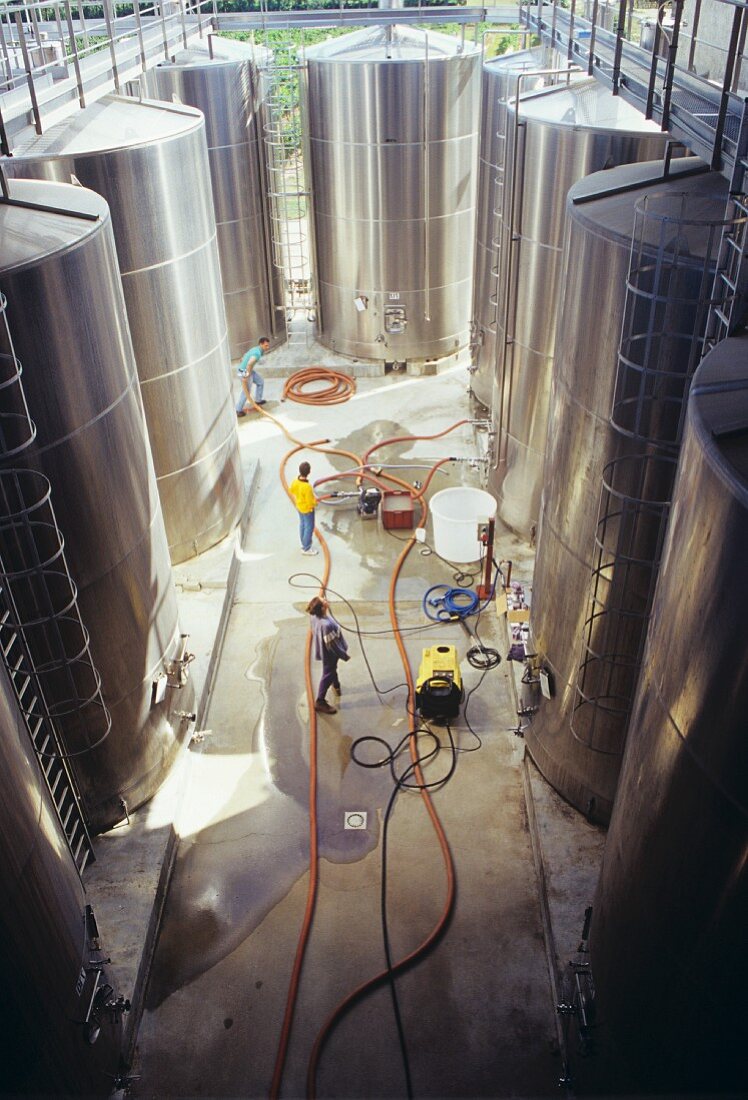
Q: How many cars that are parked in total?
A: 0